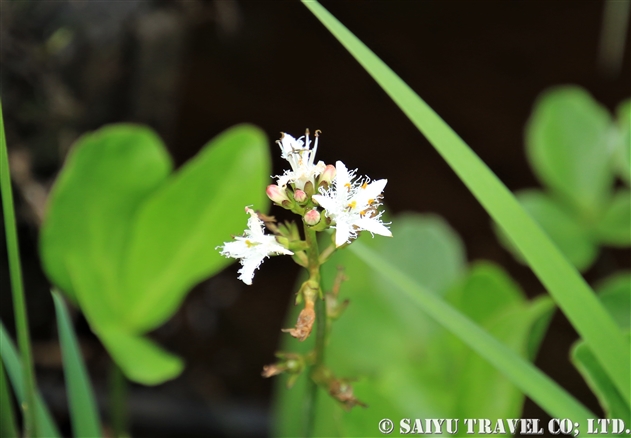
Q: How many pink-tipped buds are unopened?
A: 4